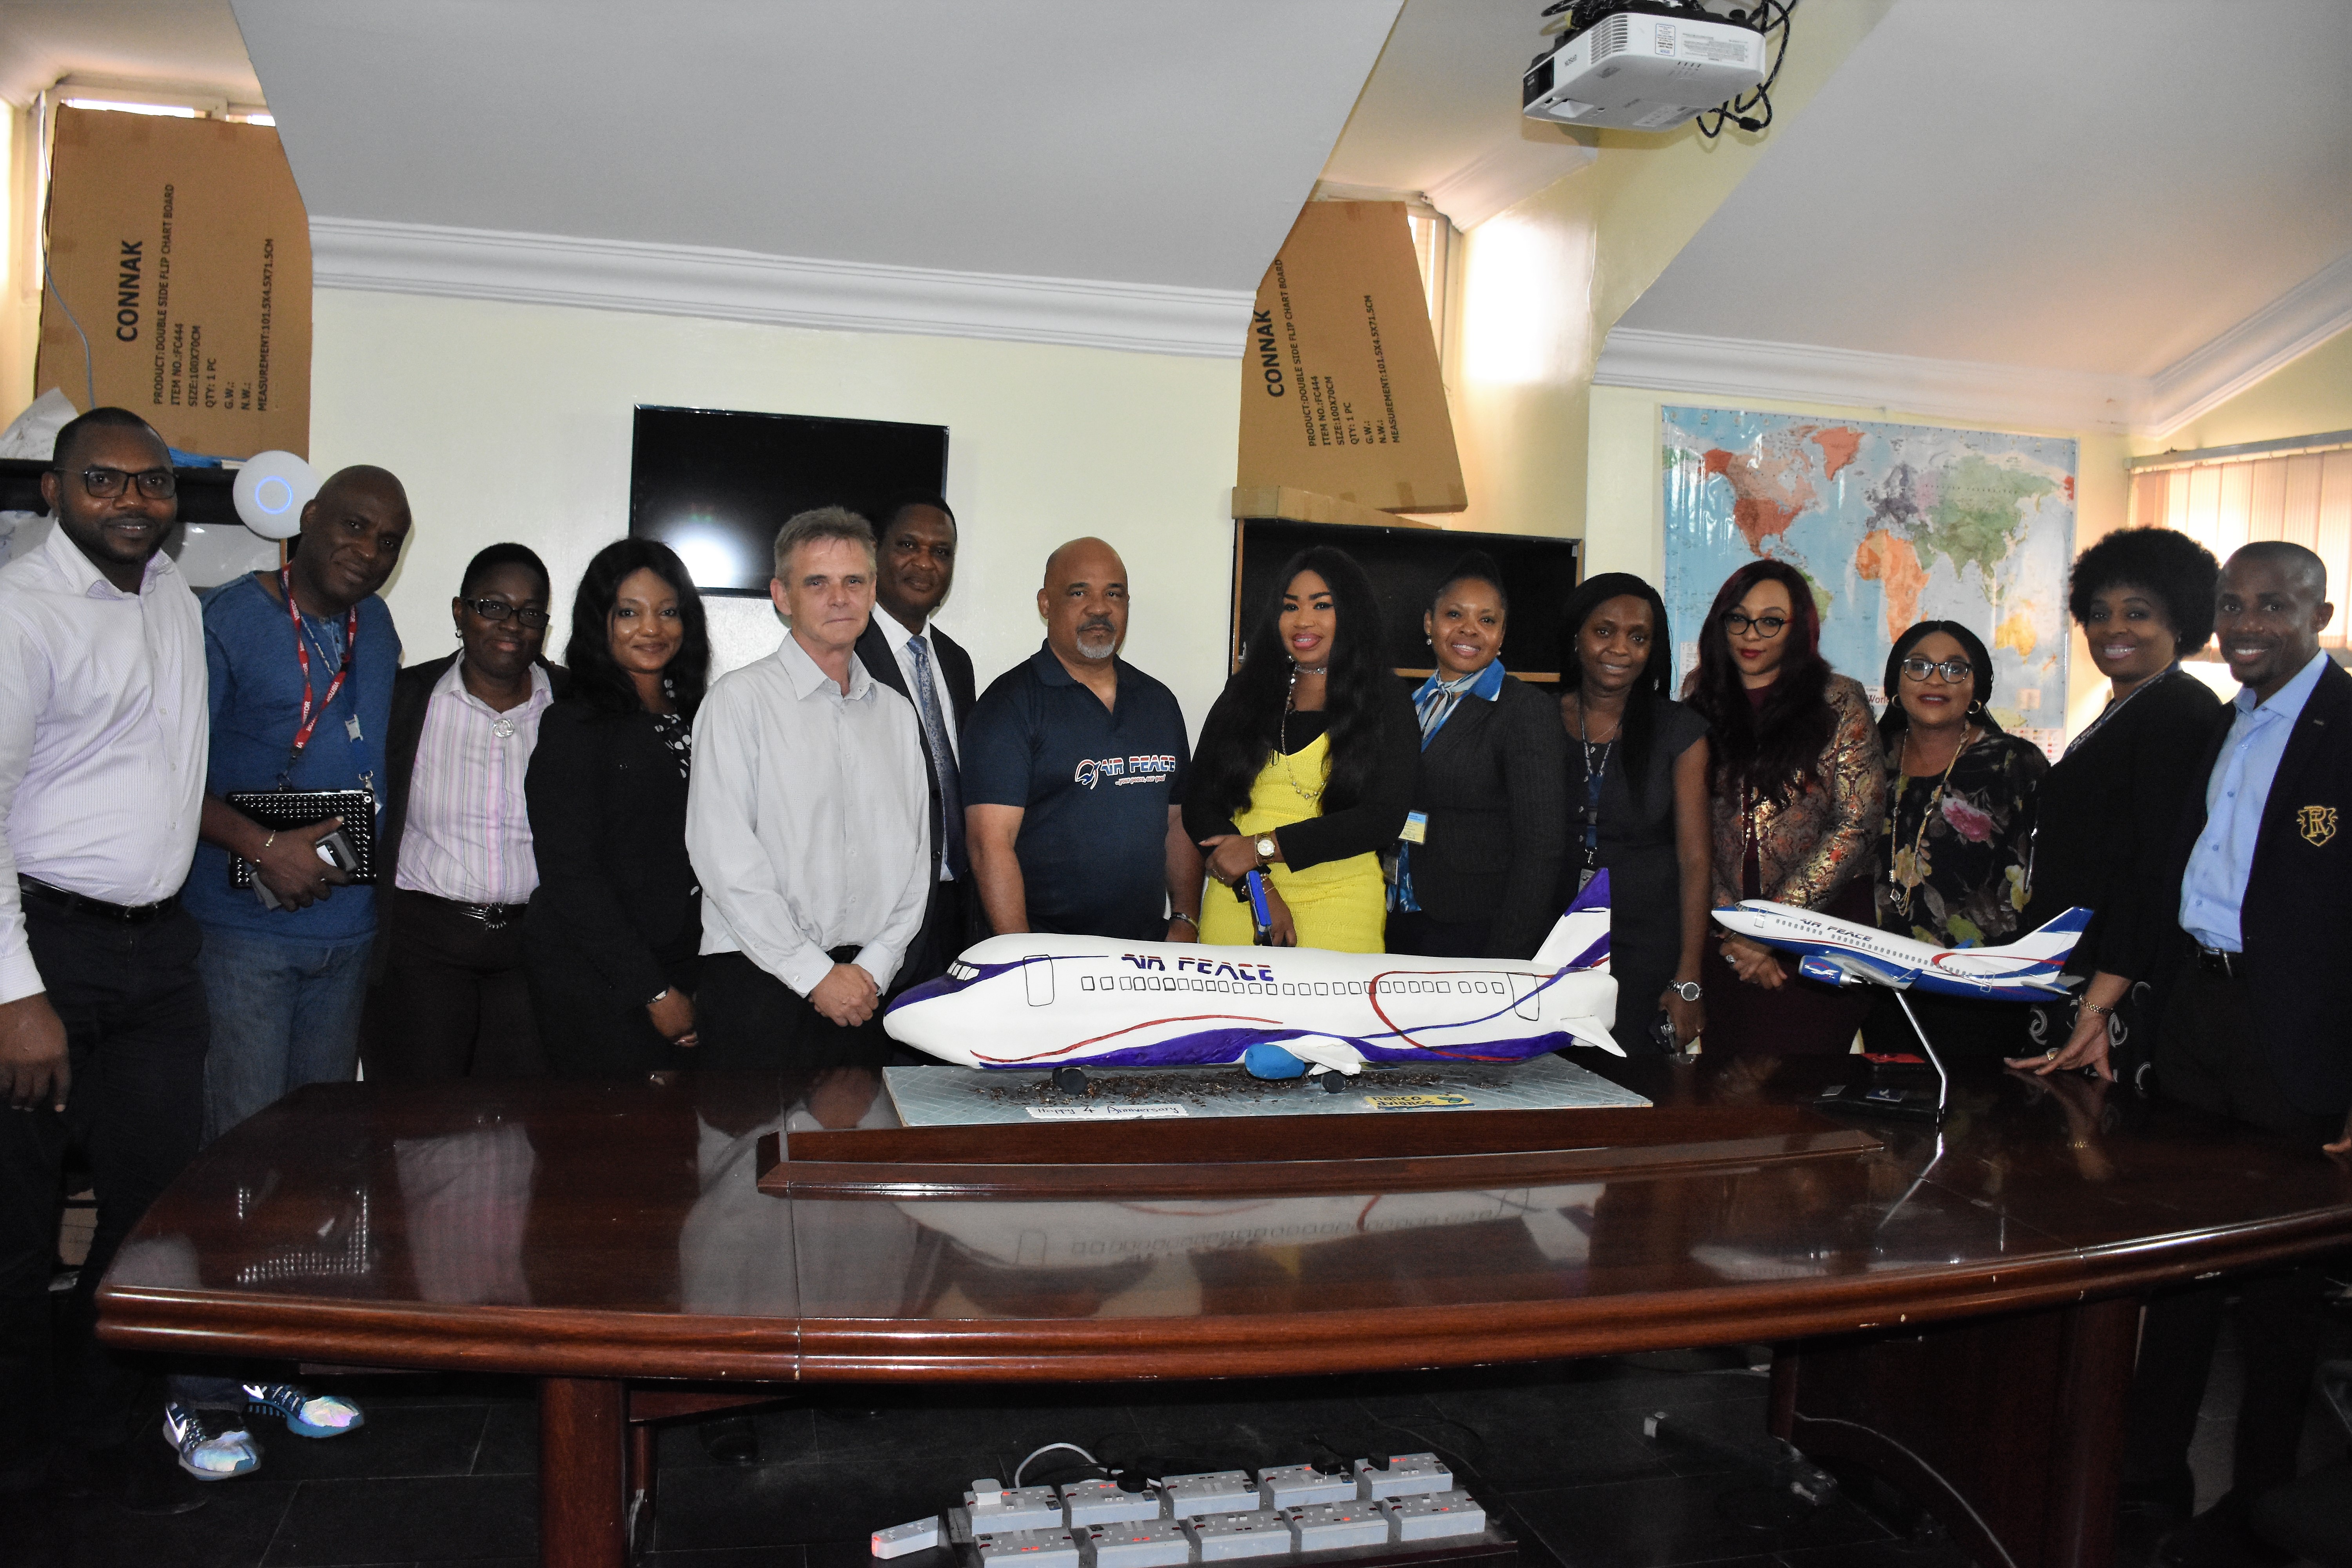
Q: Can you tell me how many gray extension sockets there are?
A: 11